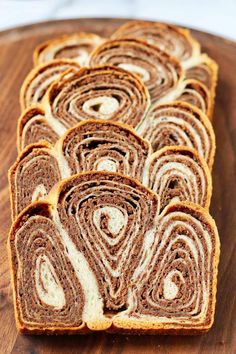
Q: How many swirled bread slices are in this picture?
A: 5